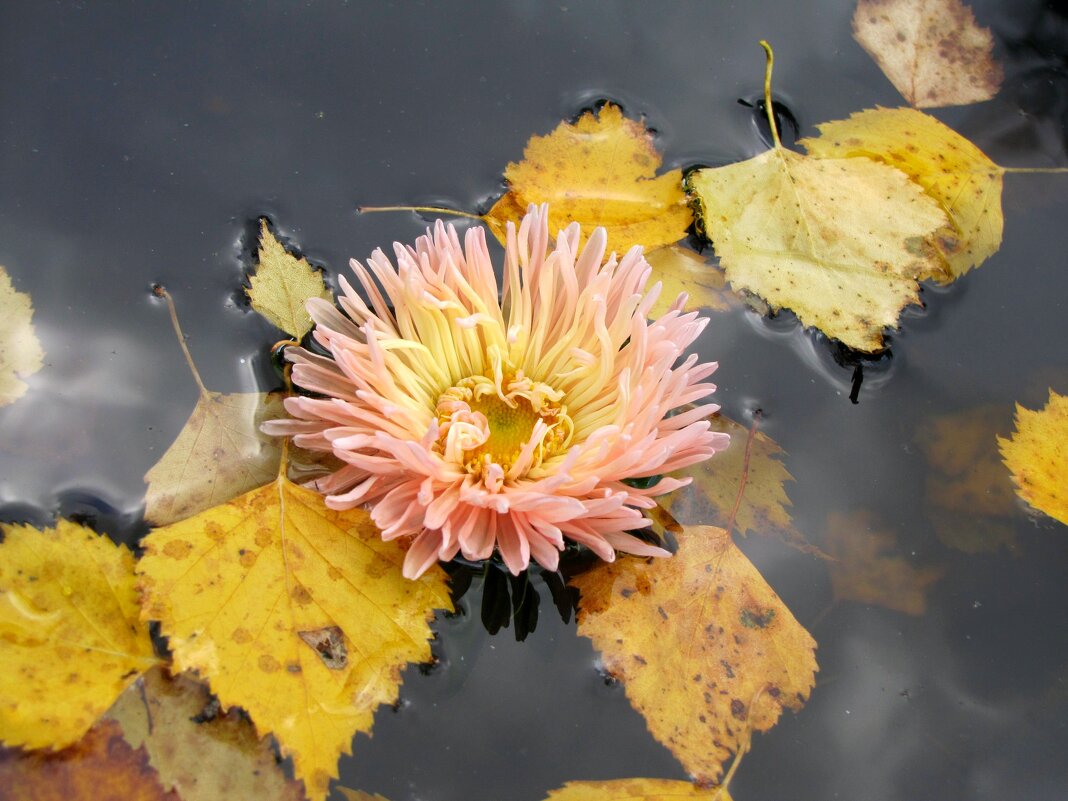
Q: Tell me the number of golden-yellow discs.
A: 1